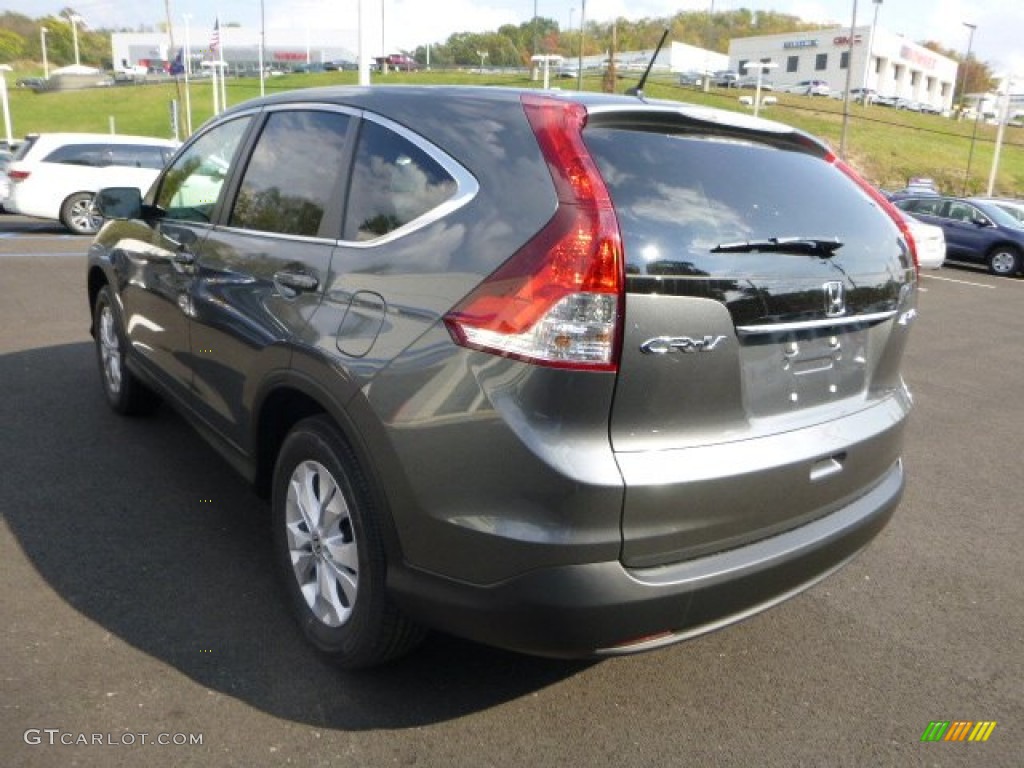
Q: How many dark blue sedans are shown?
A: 1